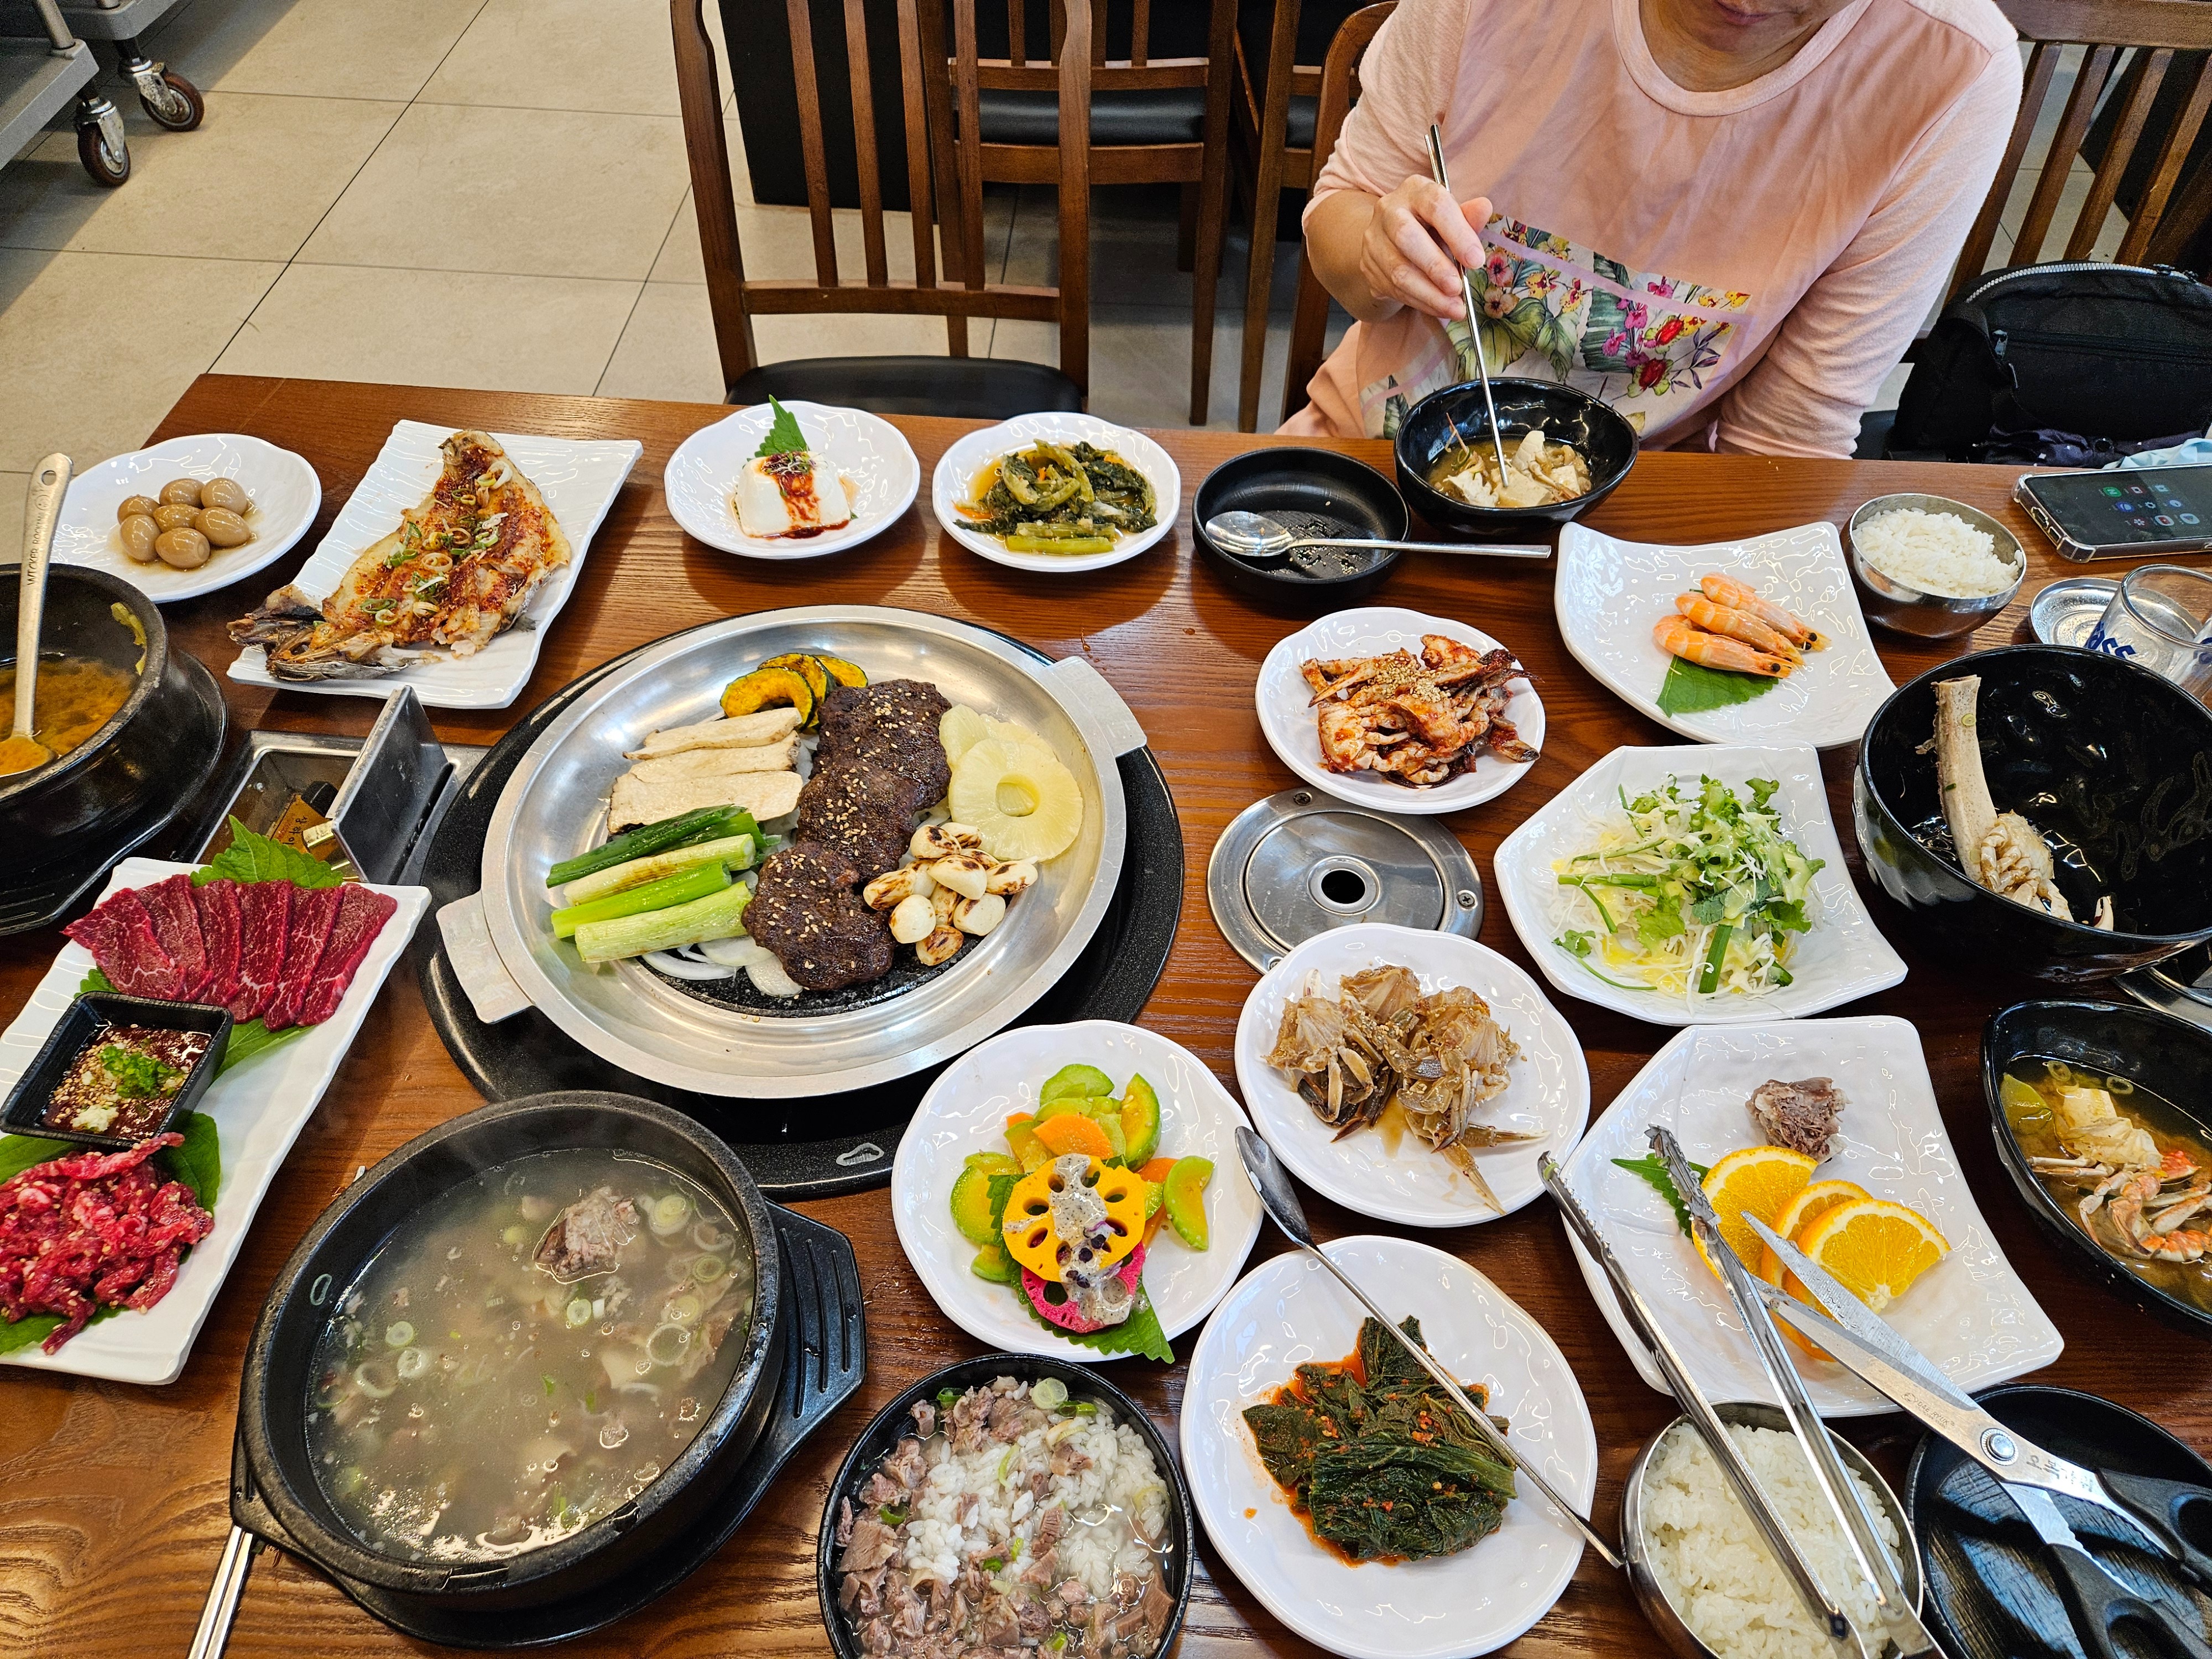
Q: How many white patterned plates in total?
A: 12